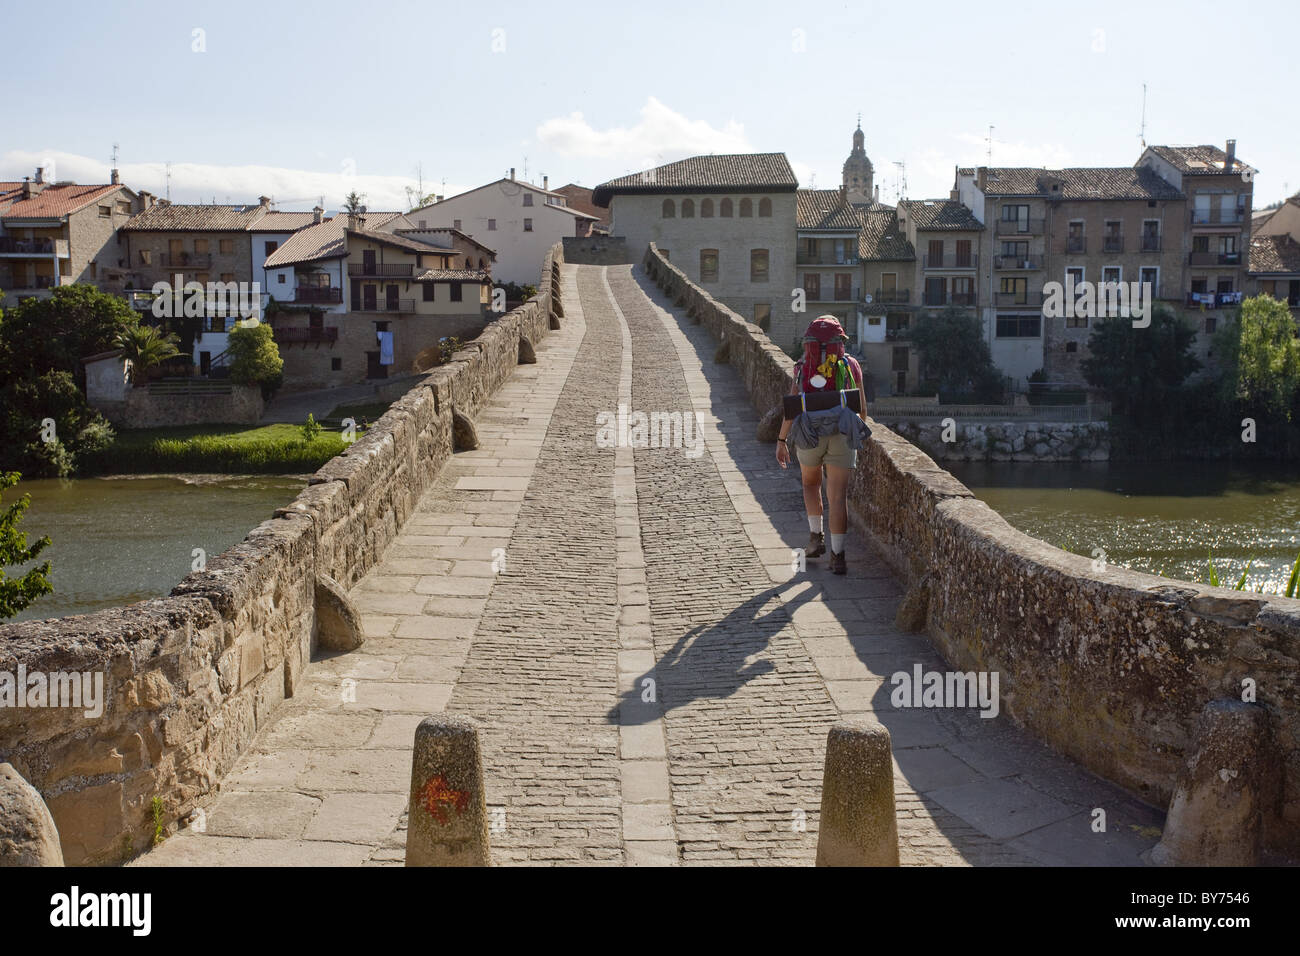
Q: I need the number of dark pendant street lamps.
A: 0